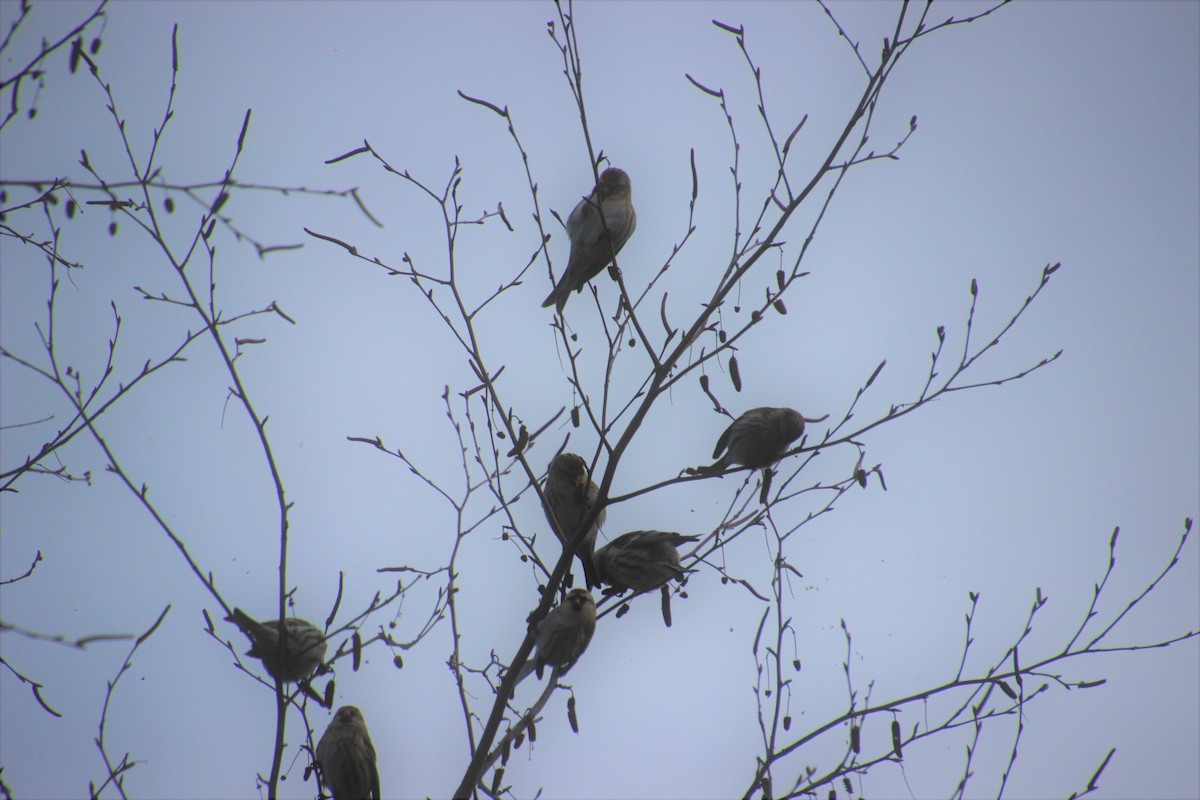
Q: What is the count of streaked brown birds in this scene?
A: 7